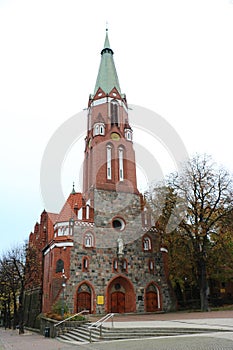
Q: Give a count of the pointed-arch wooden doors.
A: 3